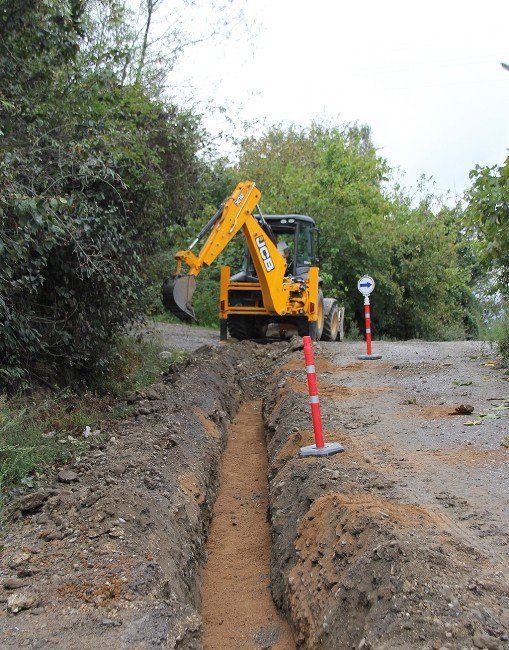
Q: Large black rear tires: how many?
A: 2